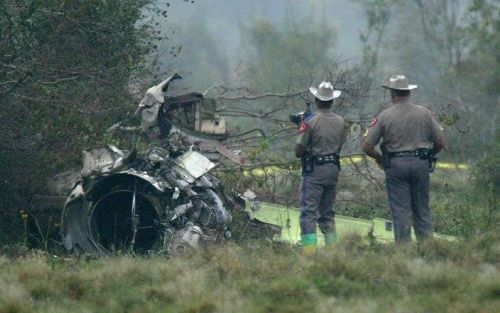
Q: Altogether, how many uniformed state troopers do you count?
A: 2